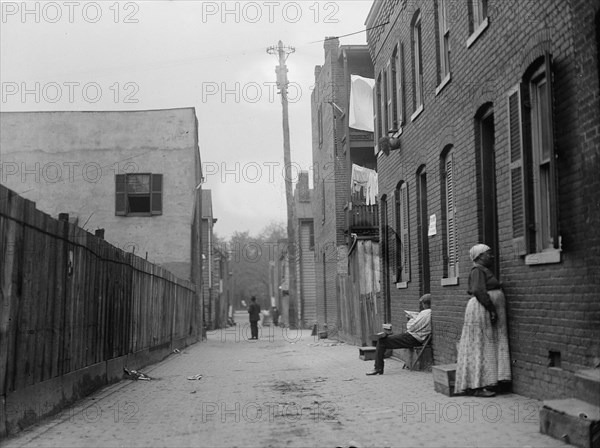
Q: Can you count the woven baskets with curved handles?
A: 0